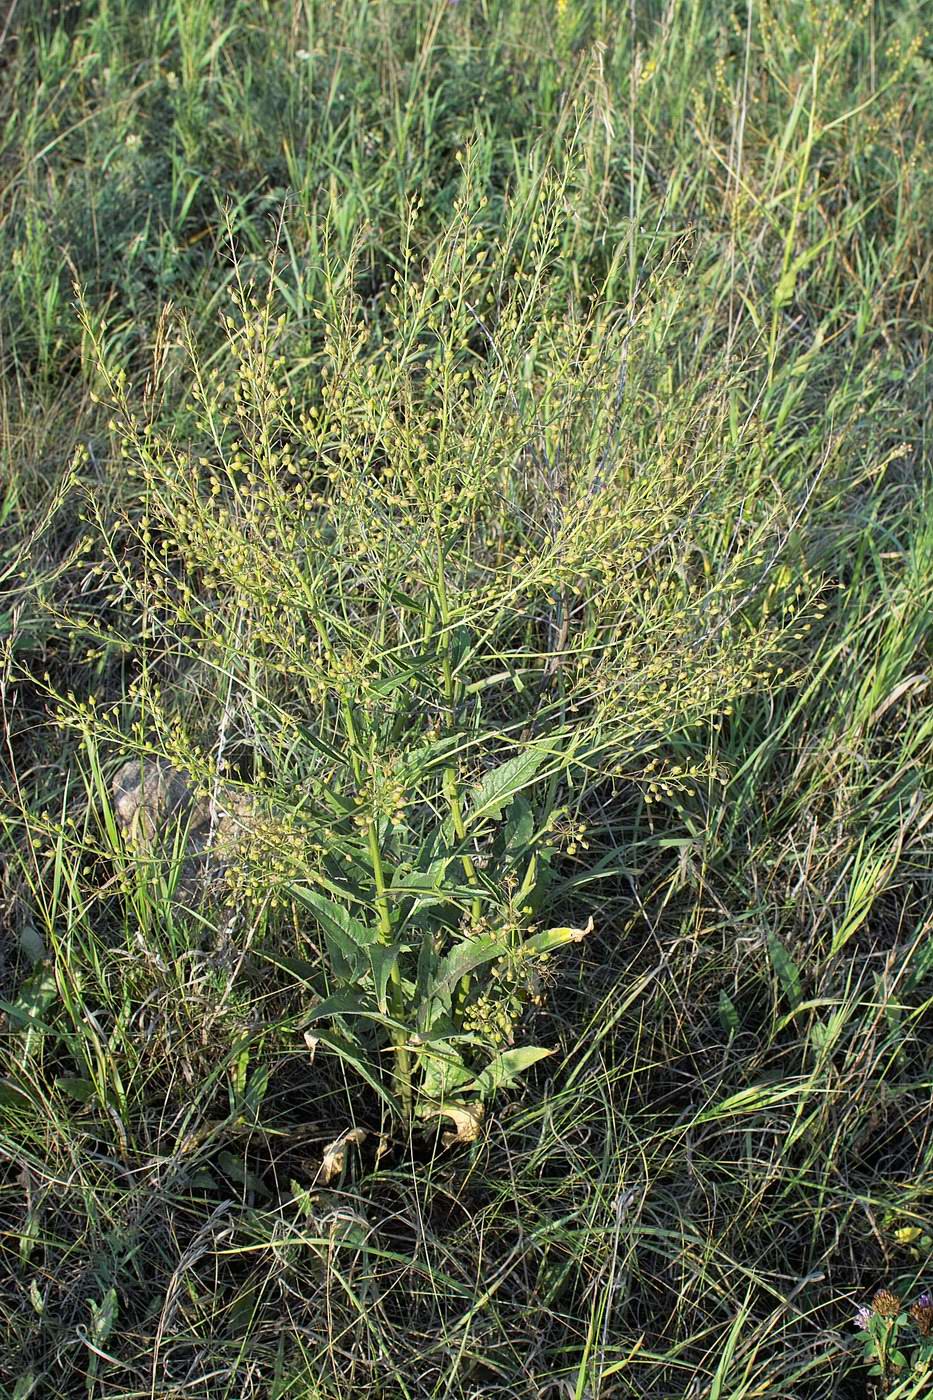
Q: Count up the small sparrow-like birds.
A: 0